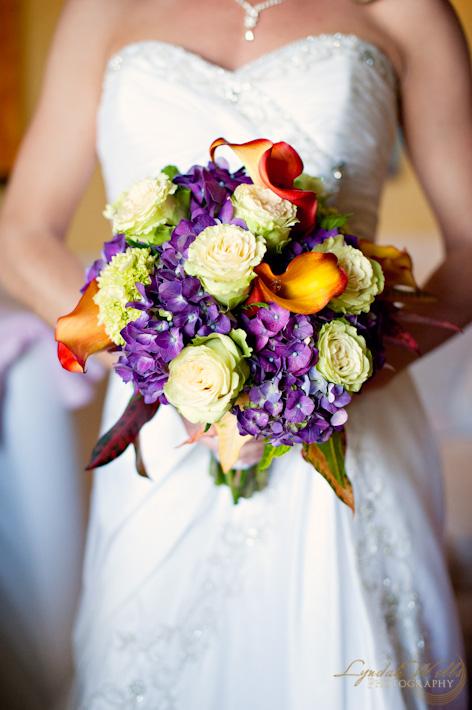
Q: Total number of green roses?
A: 6